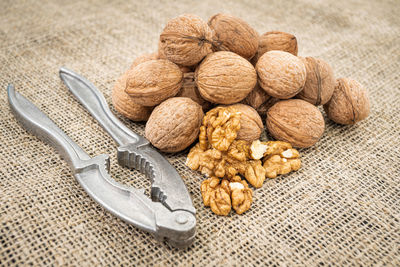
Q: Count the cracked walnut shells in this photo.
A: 0